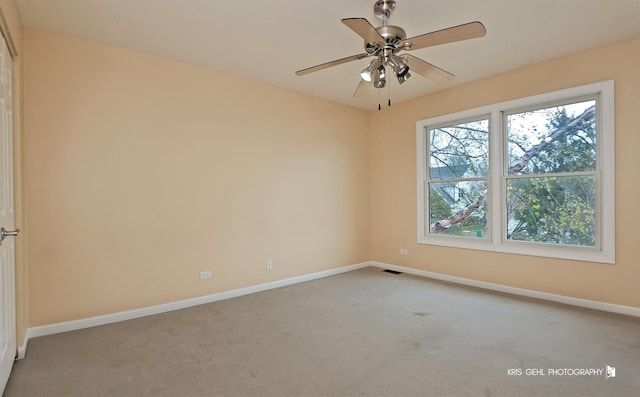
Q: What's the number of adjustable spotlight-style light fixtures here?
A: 4